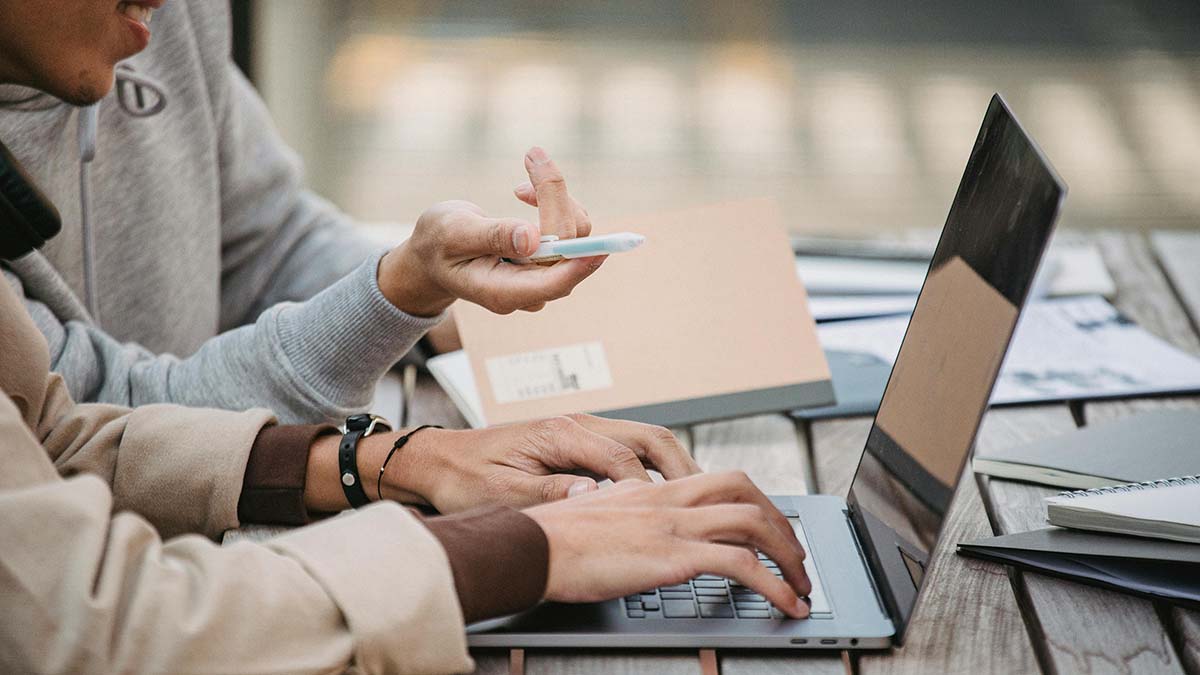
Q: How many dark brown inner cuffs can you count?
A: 2